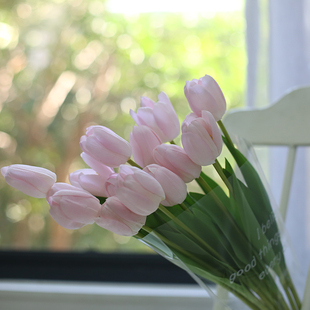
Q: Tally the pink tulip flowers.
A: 12